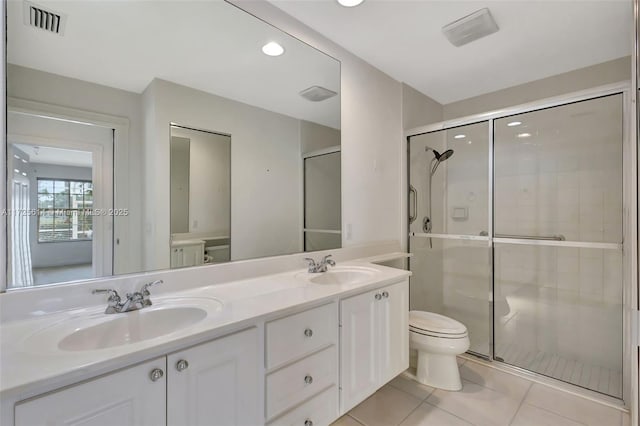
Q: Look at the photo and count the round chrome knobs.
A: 7